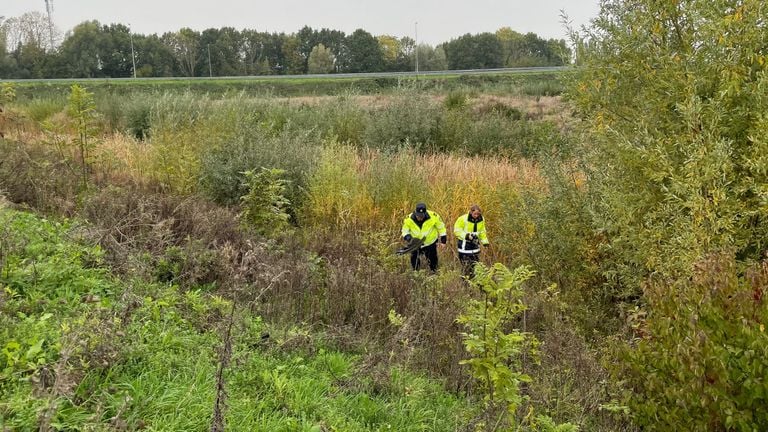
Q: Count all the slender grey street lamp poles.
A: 3